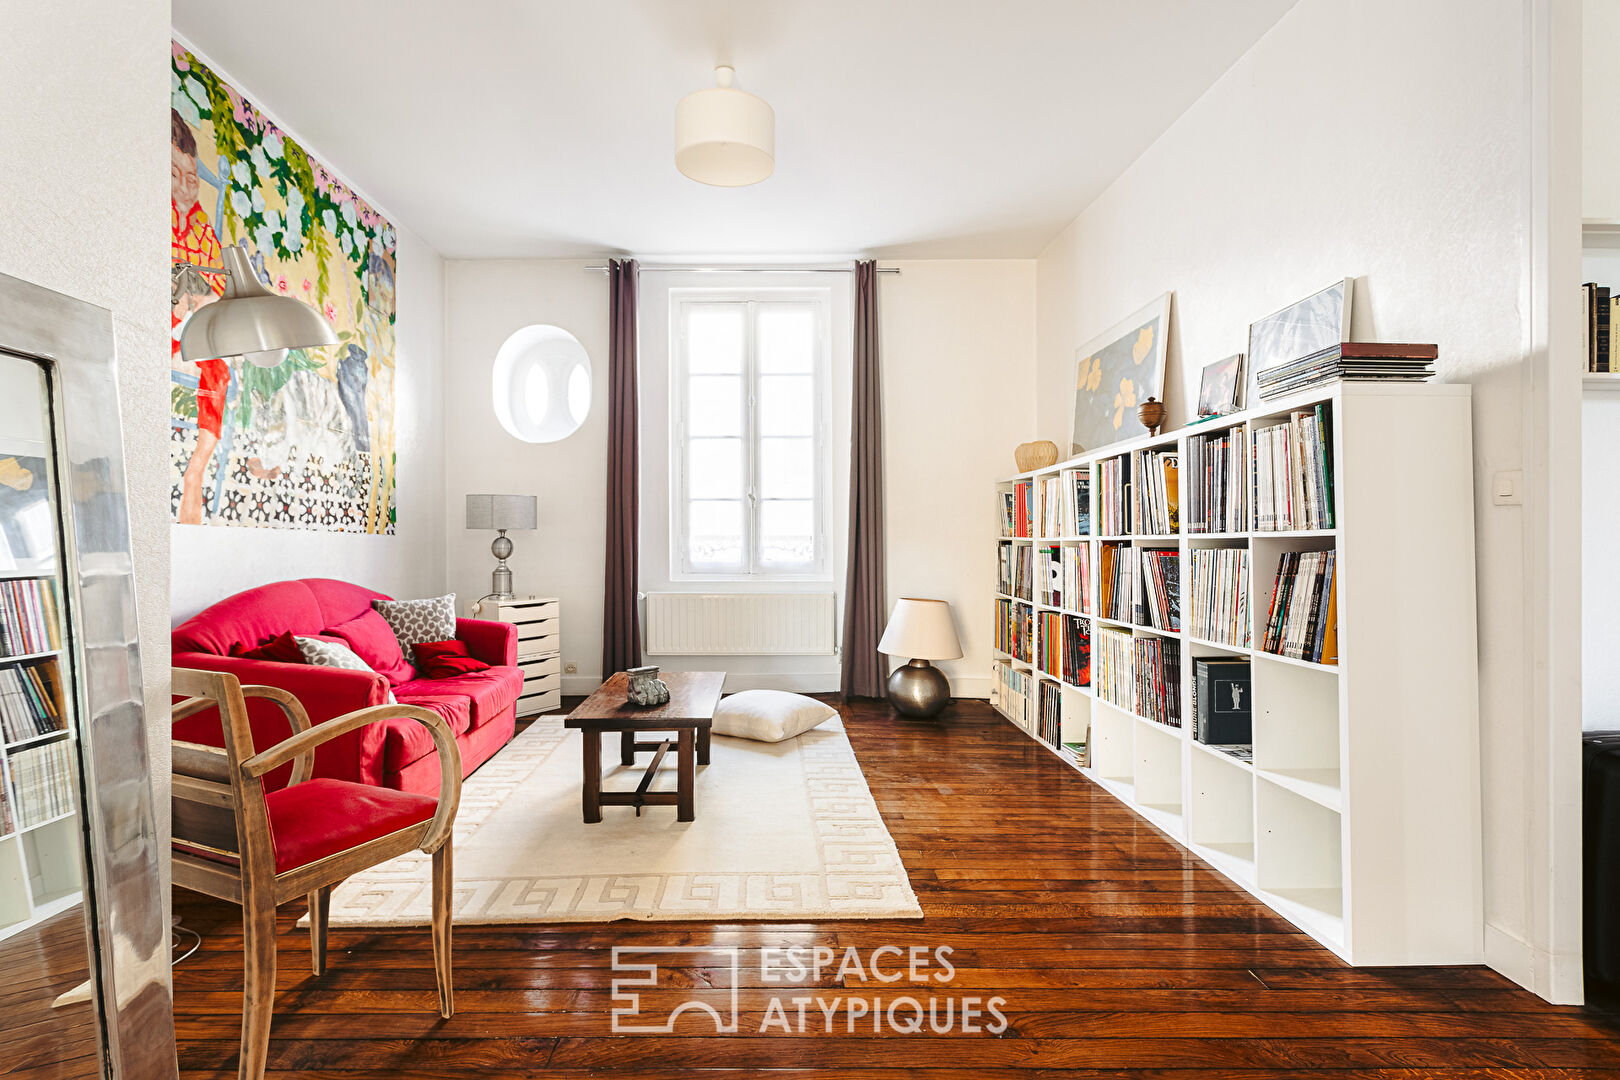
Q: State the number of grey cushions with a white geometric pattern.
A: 2